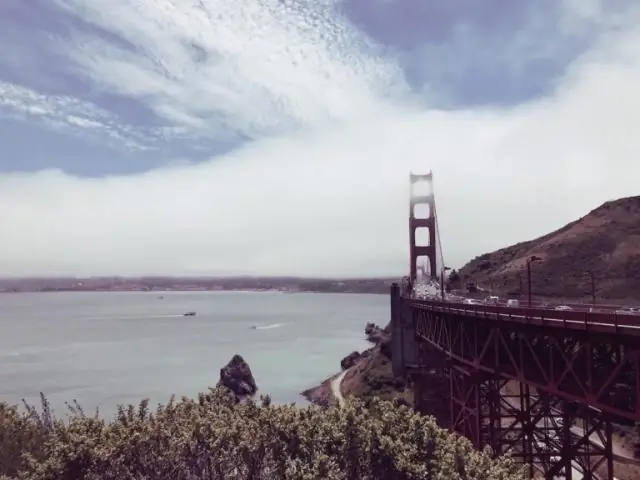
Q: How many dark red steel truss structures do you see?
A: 1